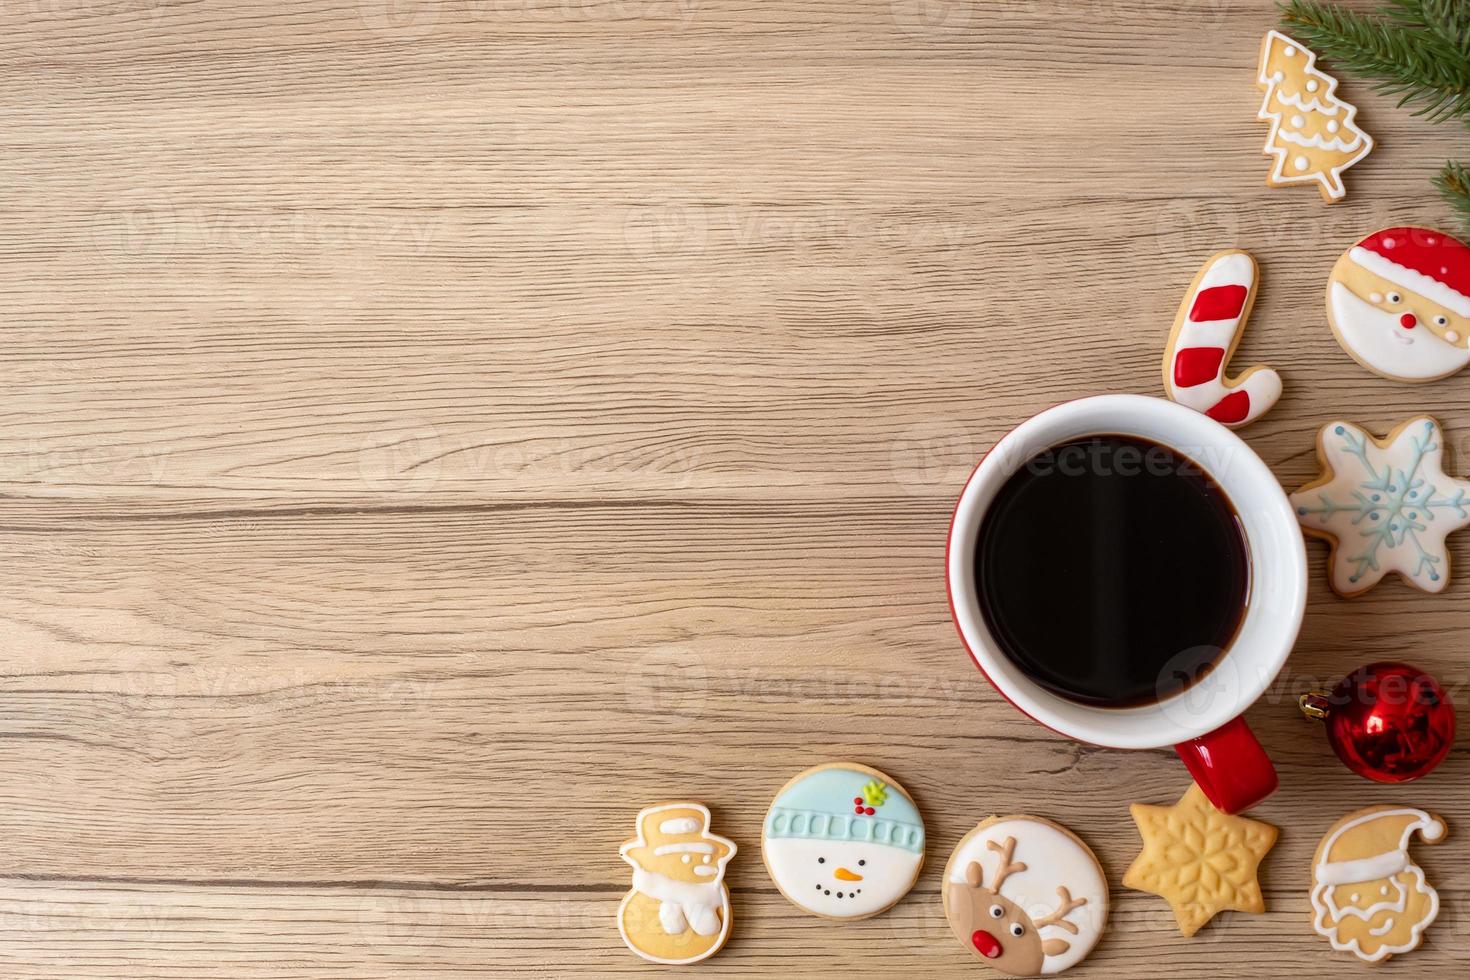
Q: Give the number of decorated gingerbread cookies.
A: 9